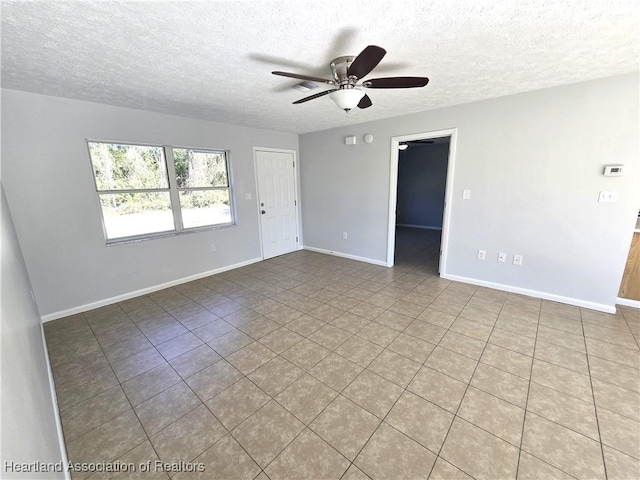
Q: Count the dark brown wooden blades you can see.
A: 5